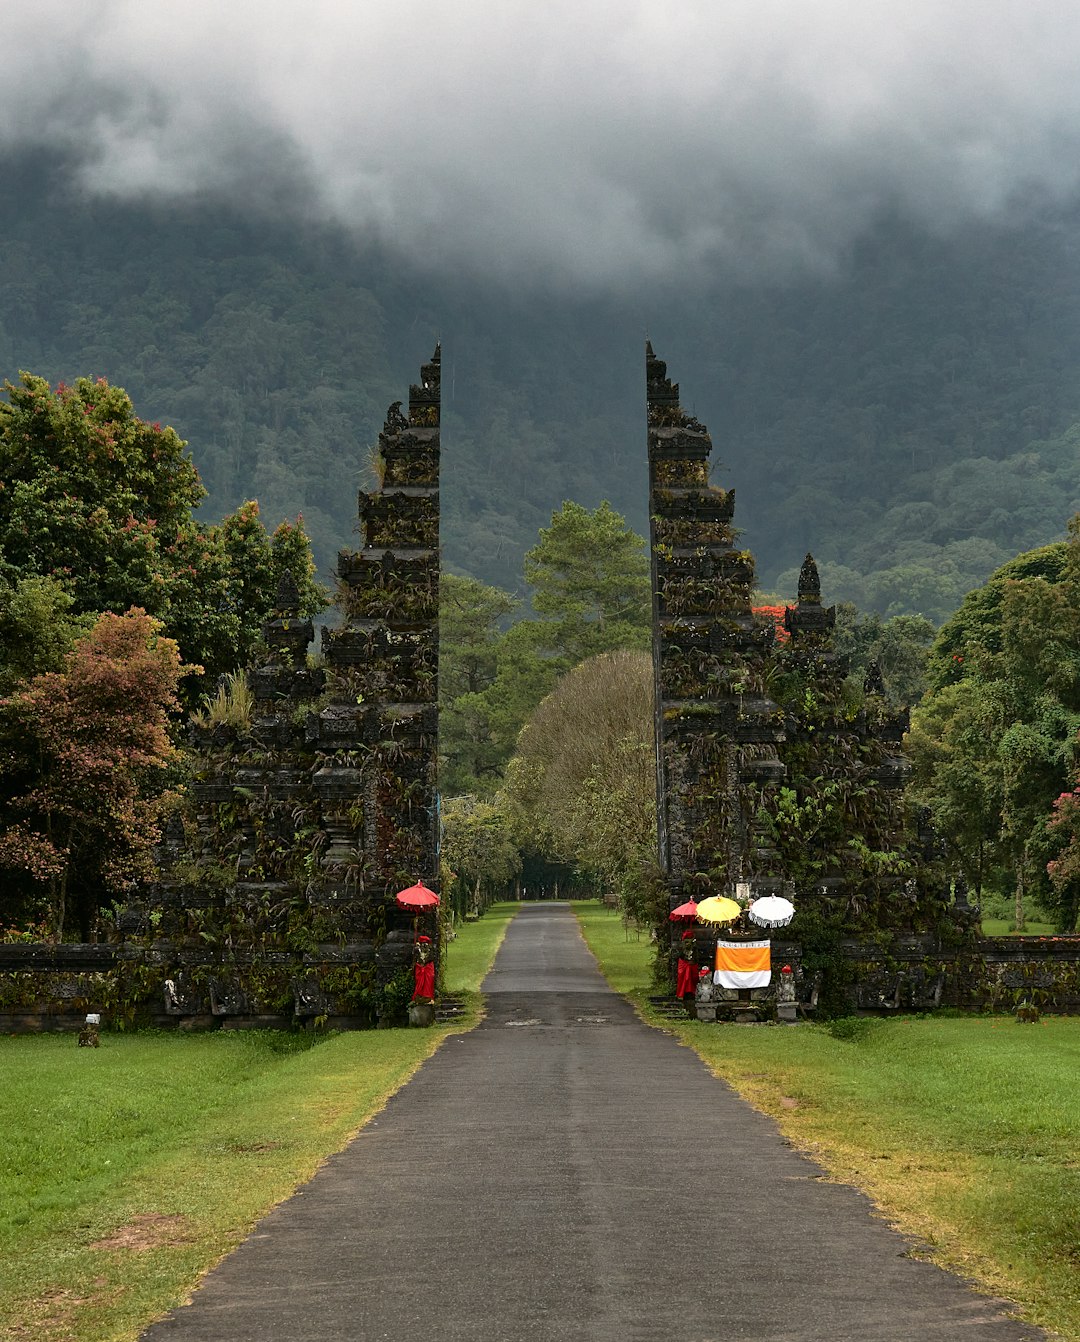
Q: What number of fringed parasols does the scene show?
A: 4